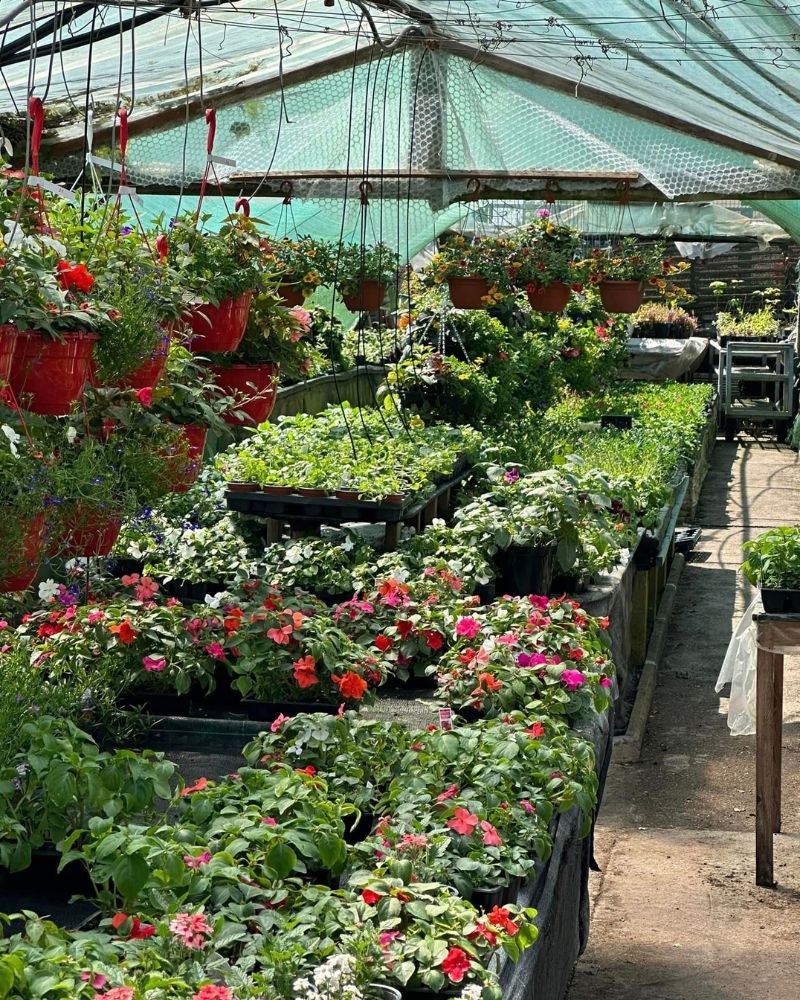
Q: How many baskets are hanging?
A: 13